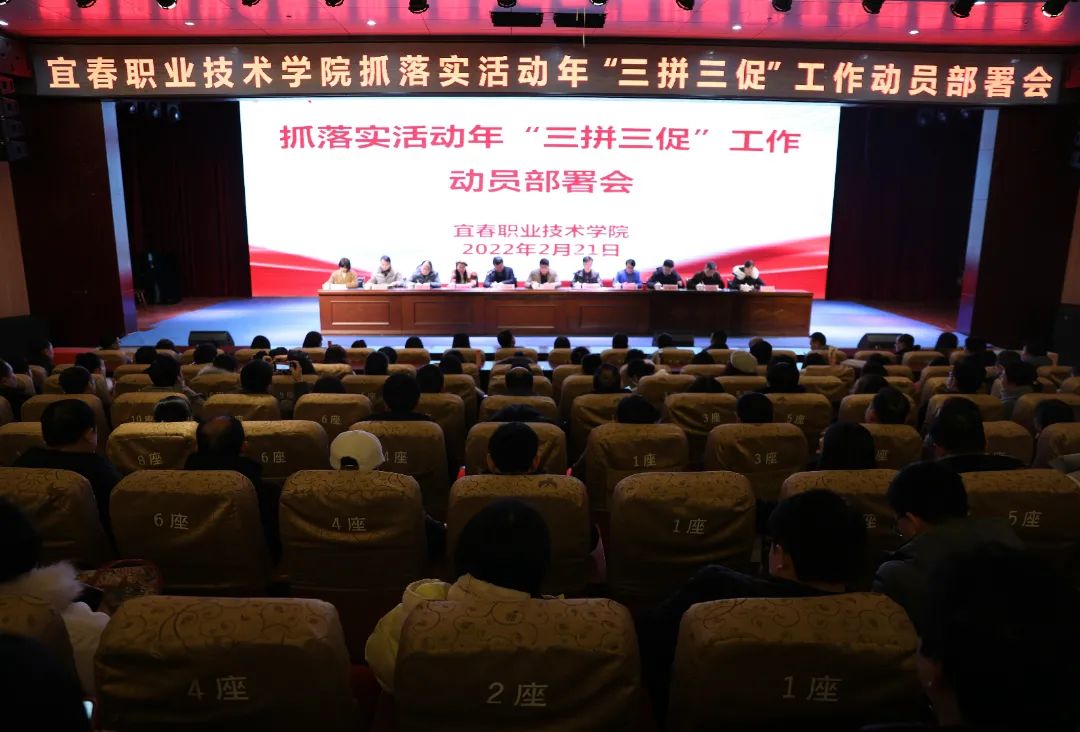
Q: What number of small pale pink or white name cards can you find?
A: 11